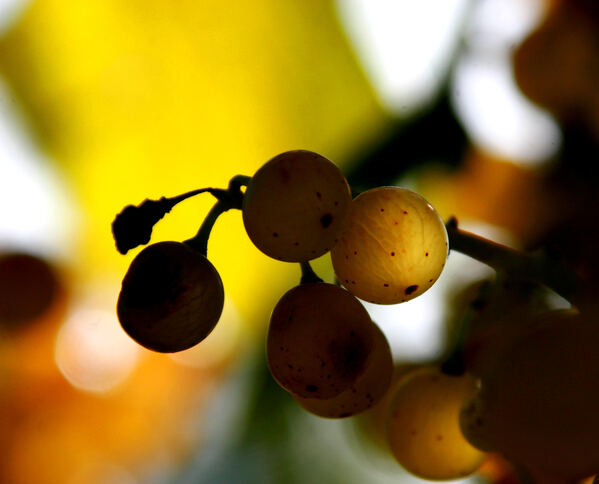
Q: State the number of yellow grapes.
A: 2